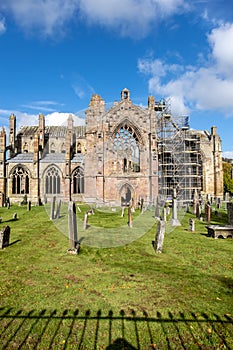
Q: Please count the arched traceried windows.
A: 4